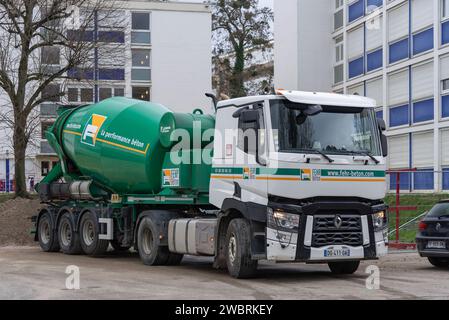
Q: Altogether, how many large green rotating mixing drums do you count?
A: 1